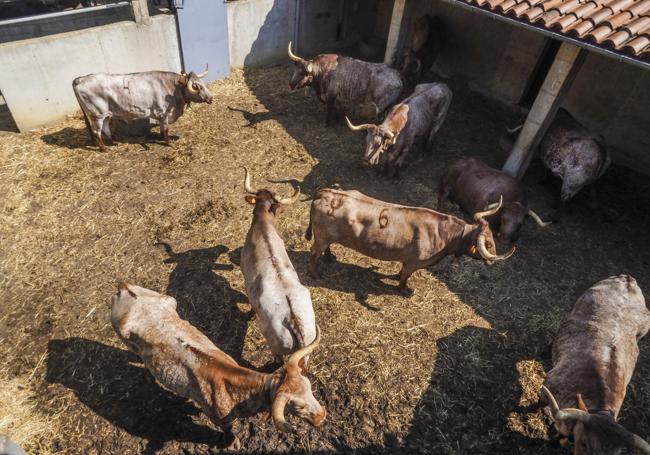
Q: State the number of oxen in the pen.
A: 10